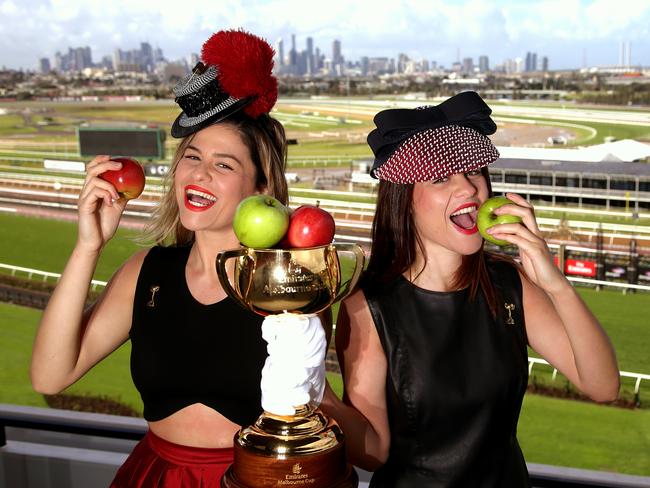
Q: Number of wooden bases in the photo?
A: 1